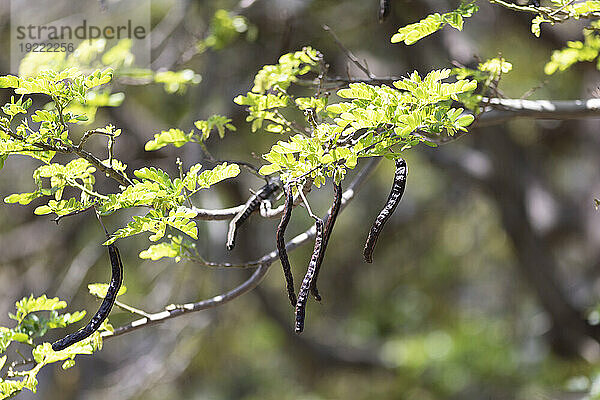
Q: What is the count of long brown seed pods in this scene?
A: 6